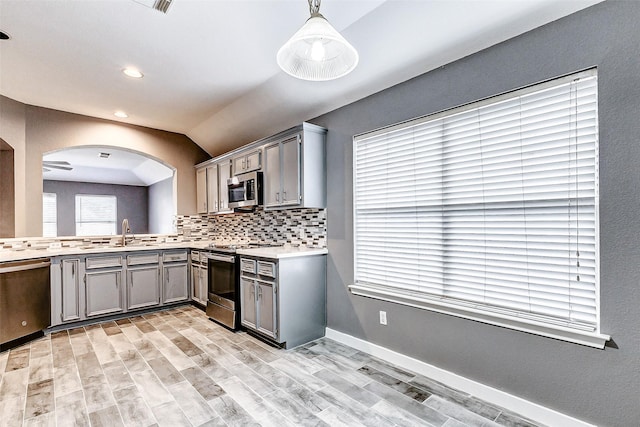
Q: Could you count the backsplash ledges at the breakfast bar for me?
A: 1